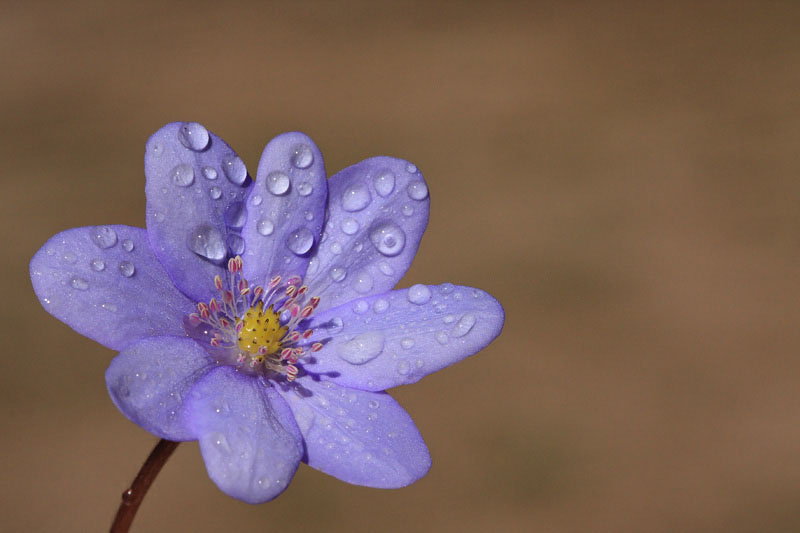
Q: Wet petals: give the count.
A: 8